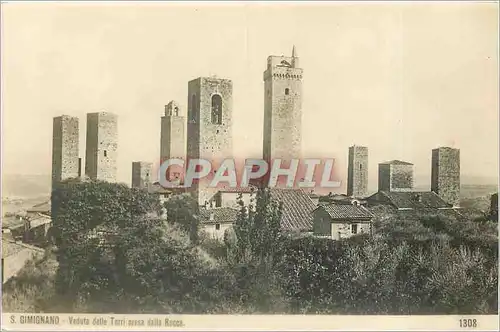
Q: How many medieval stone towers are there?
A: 9